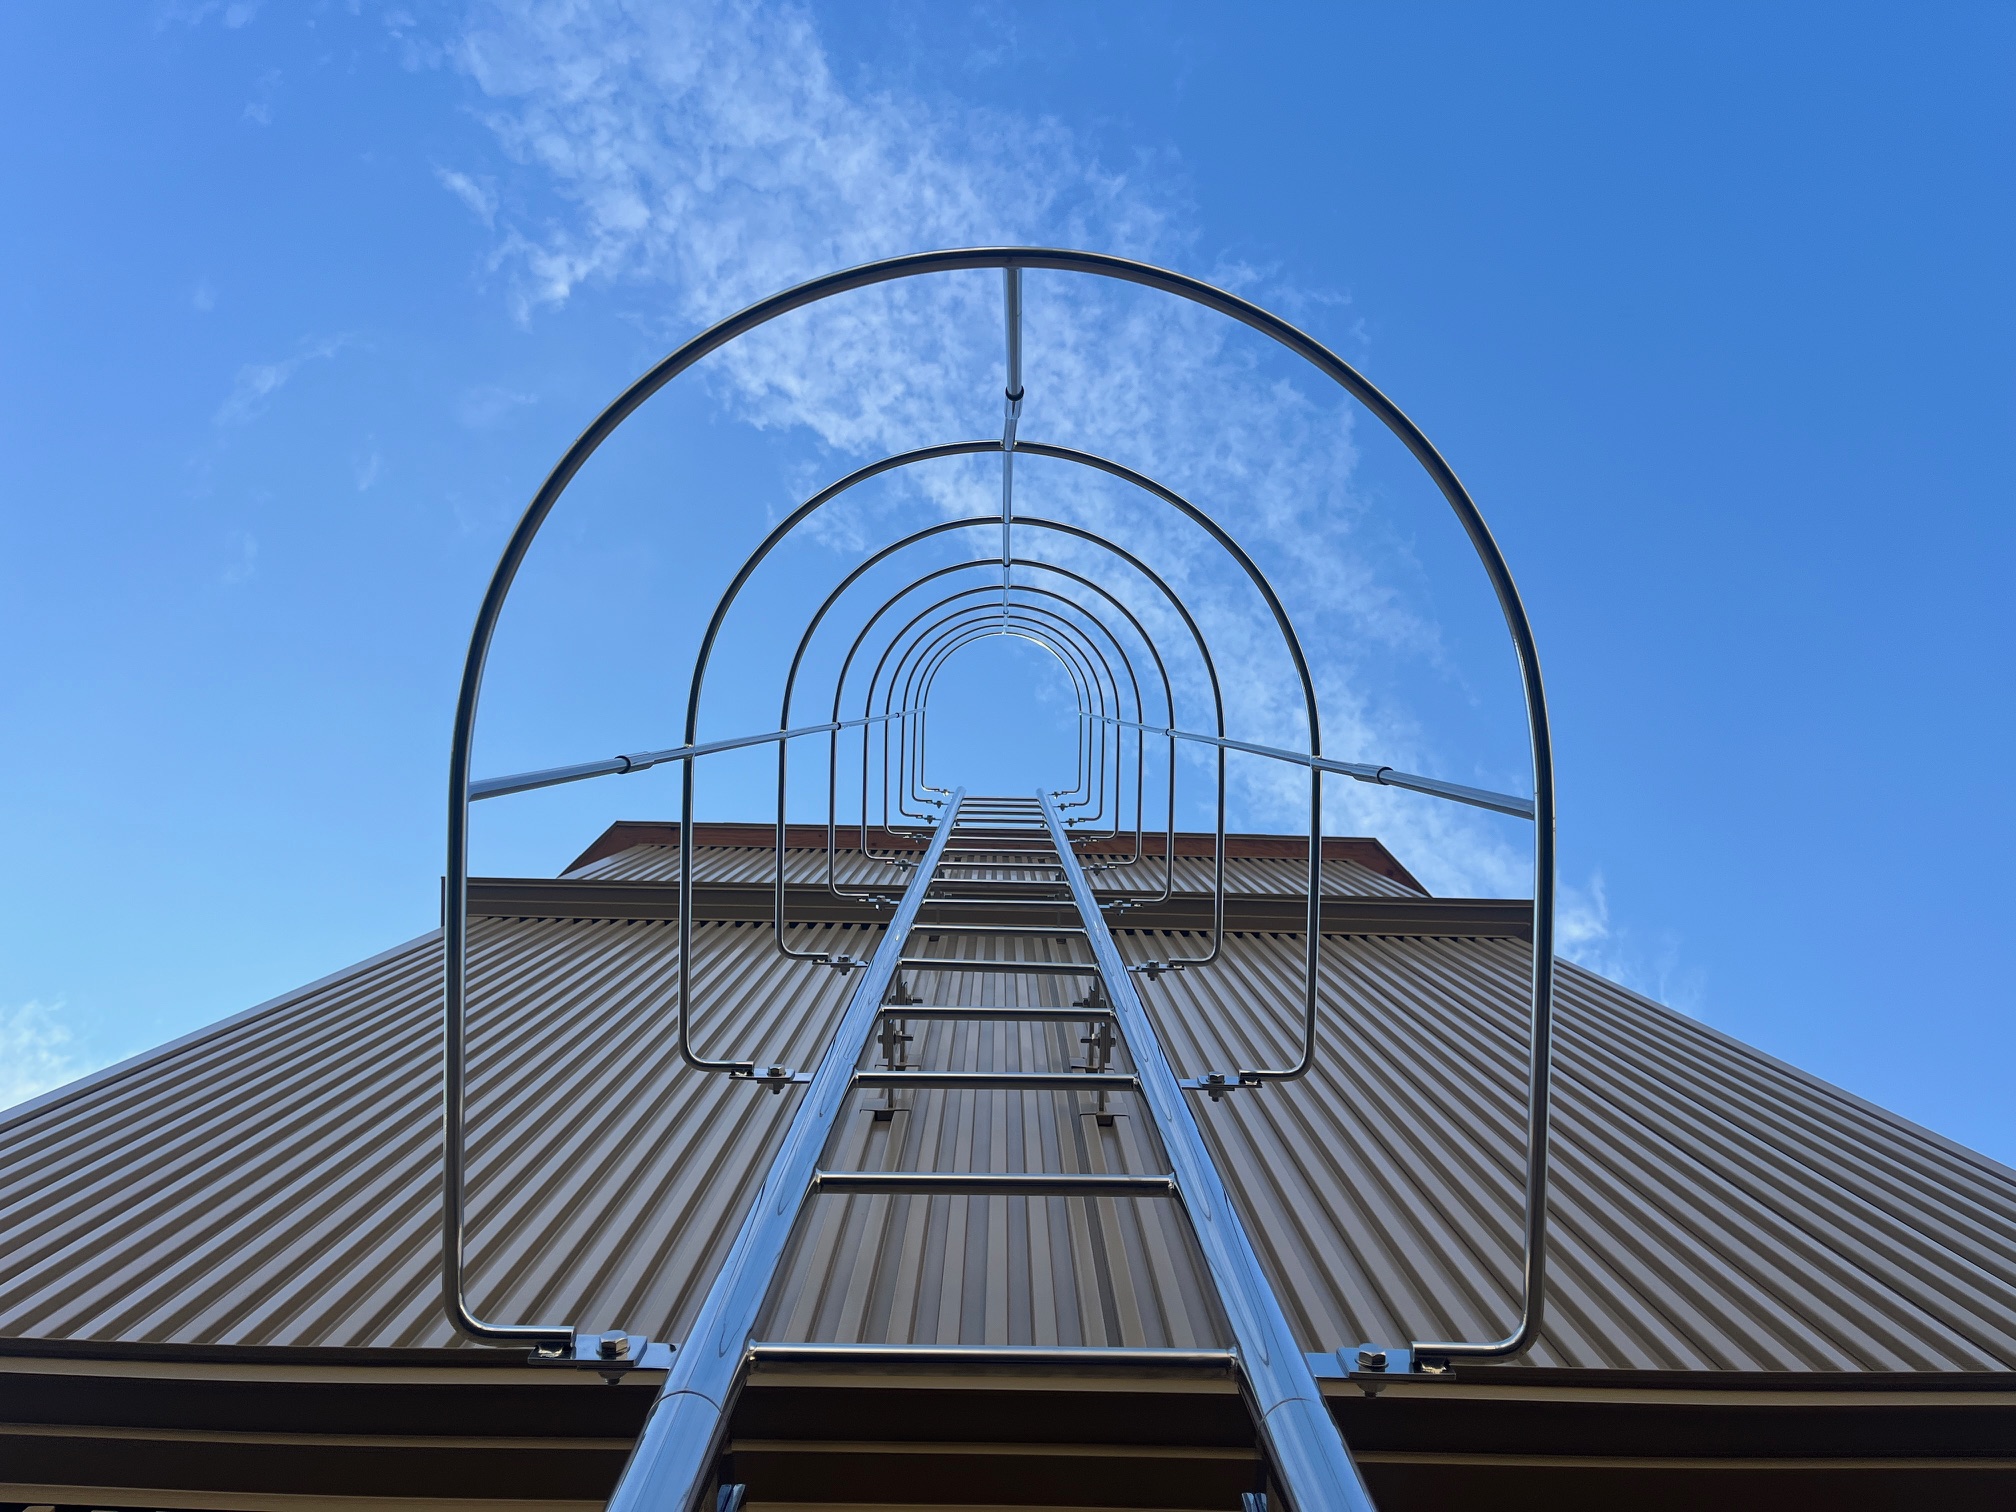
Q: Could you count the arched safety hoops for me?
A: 9